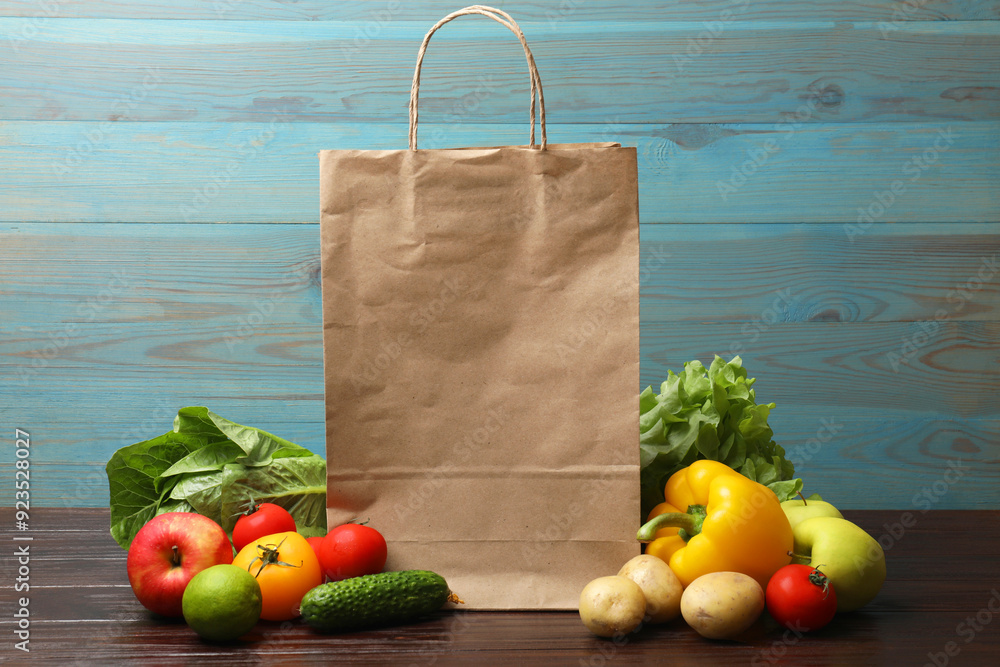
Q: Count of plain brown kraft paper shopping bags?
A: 1